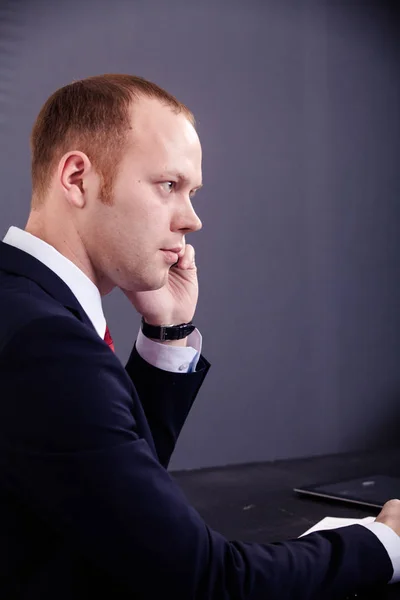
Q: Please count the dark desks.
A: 1